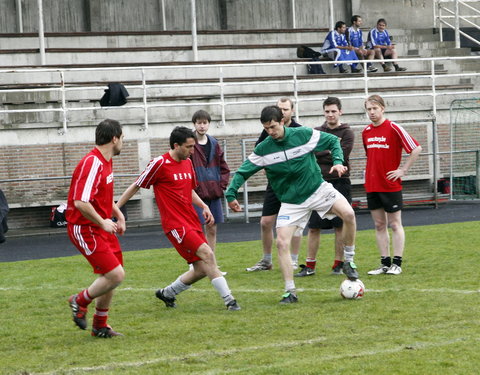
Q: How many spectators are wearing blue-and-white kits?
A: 3